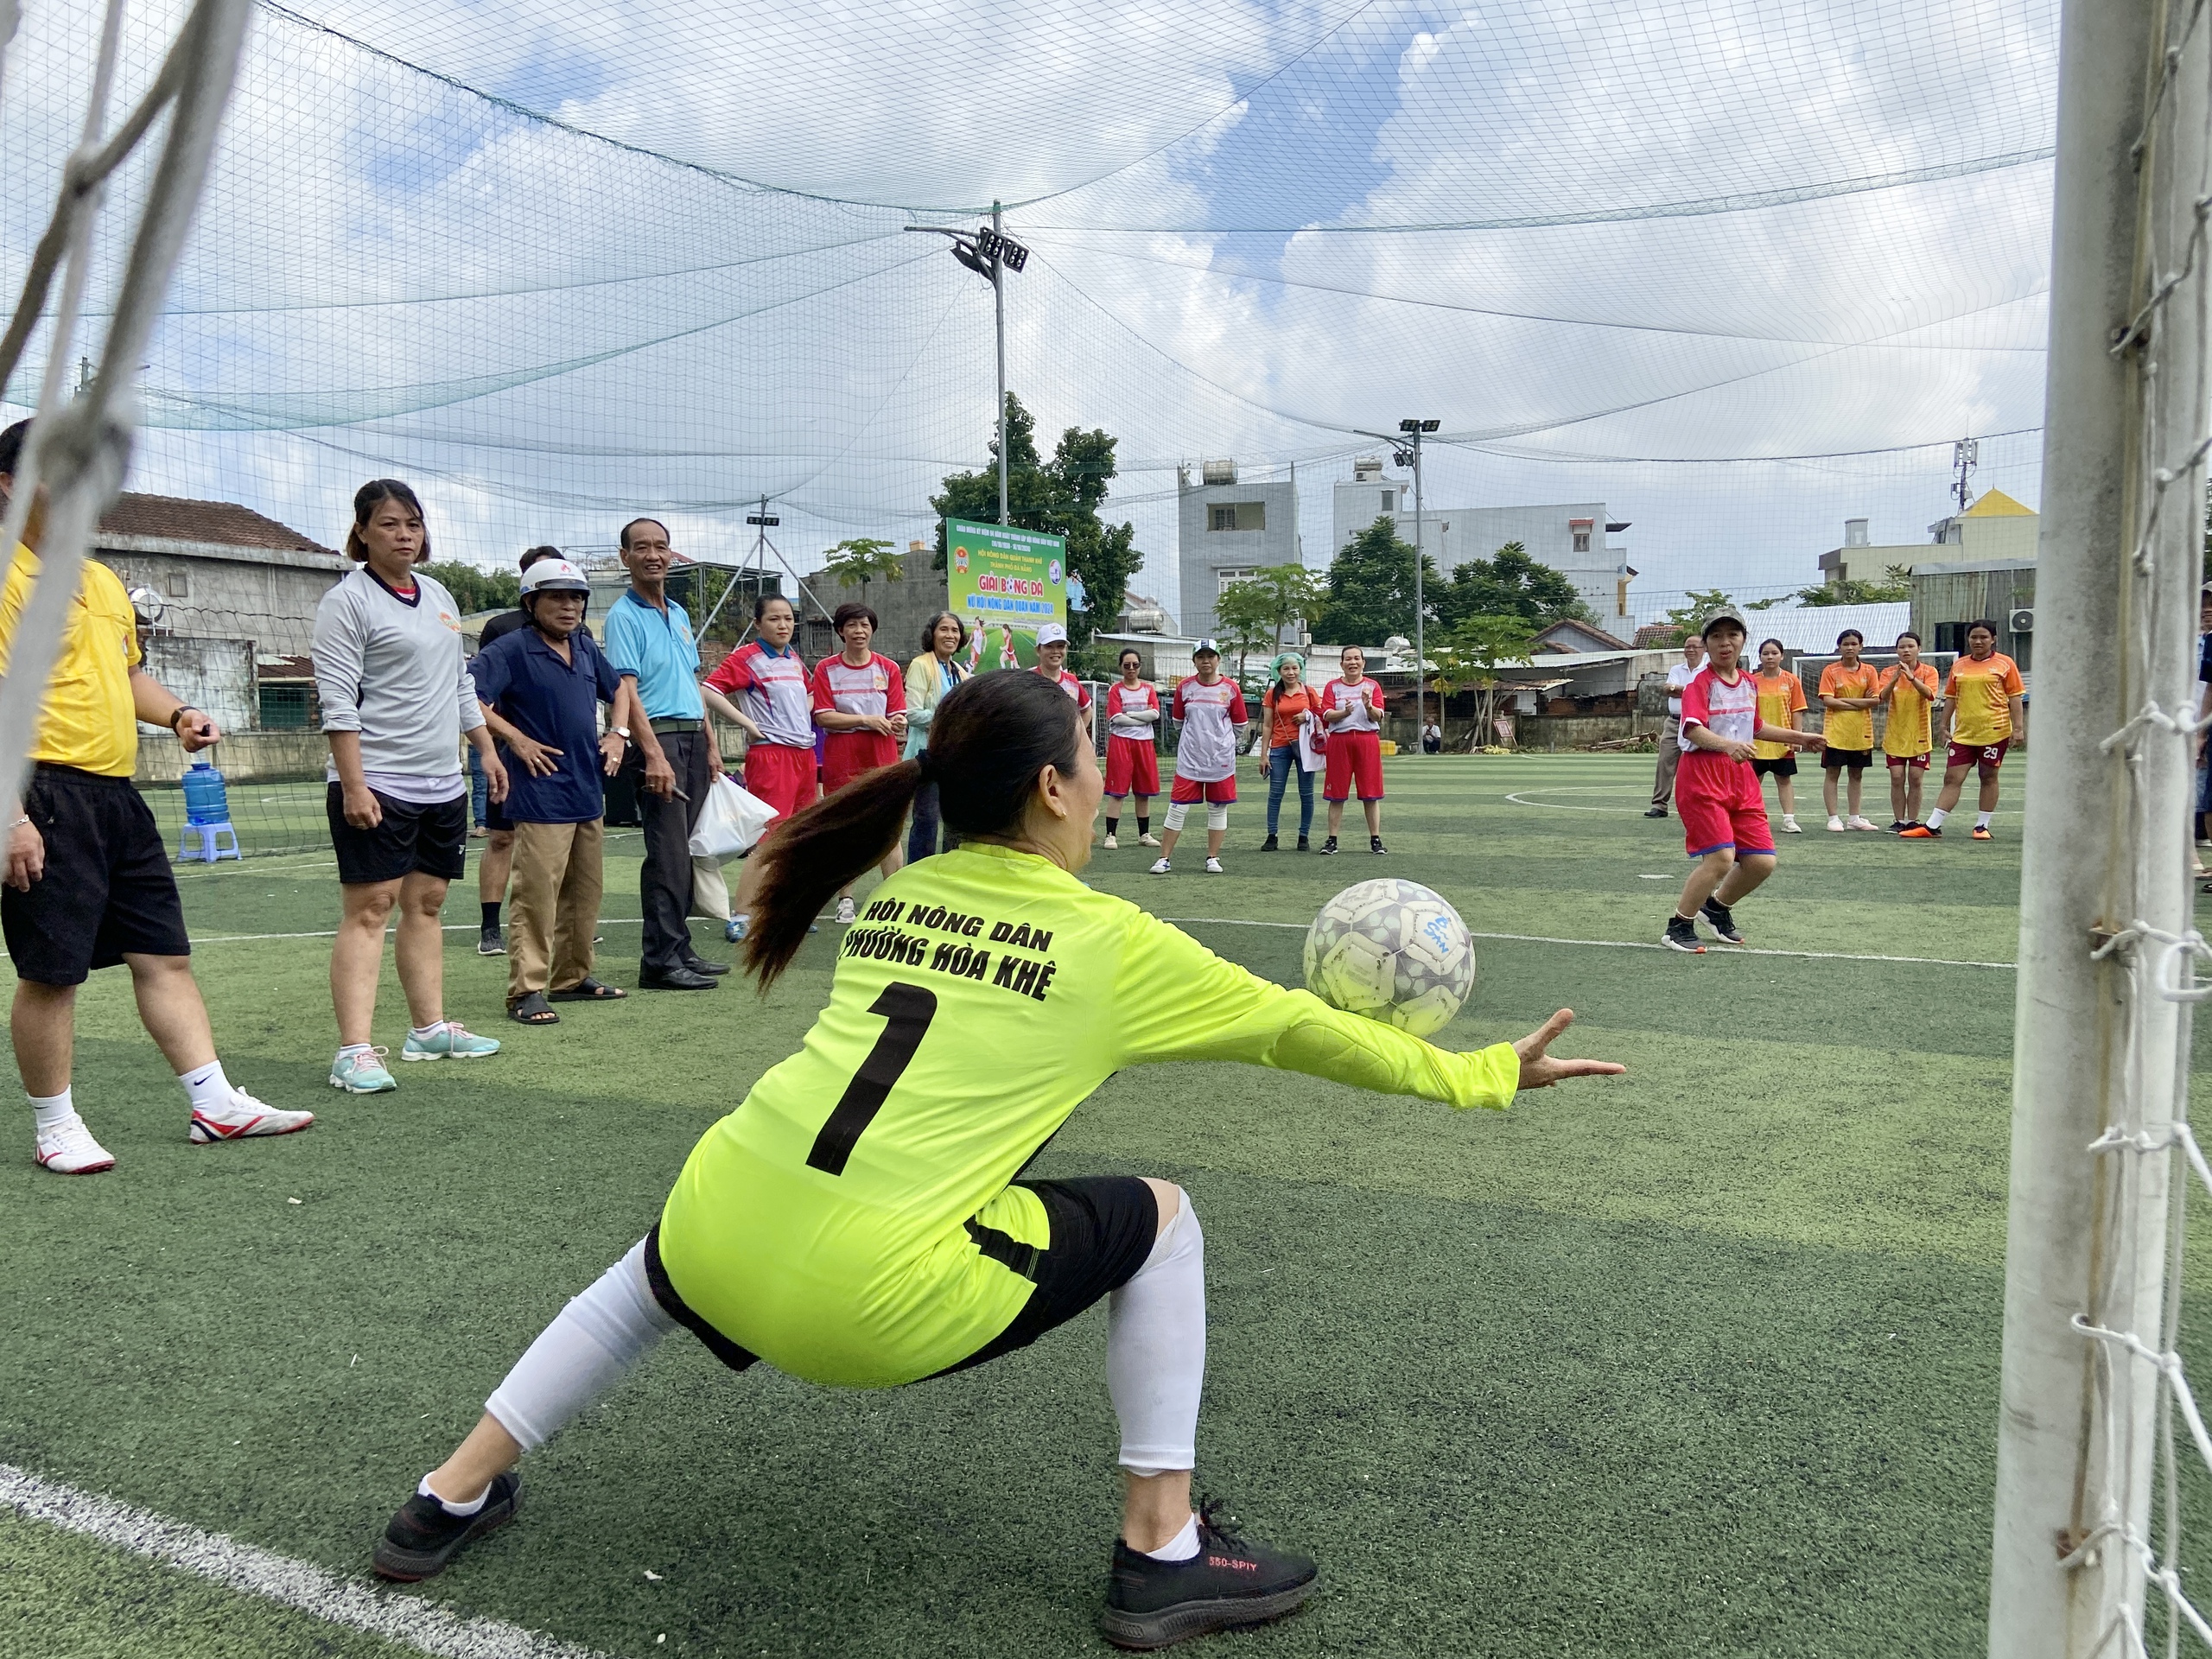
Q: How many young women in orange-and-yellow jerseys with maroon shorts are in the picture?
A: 2